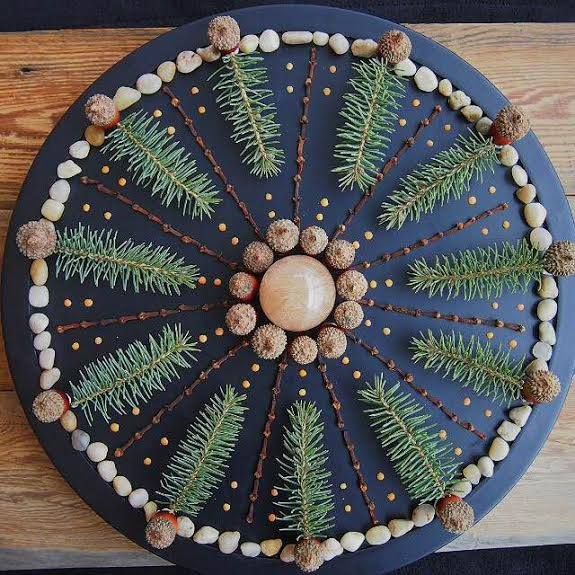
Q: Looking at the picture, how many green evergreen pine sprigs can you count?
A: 11